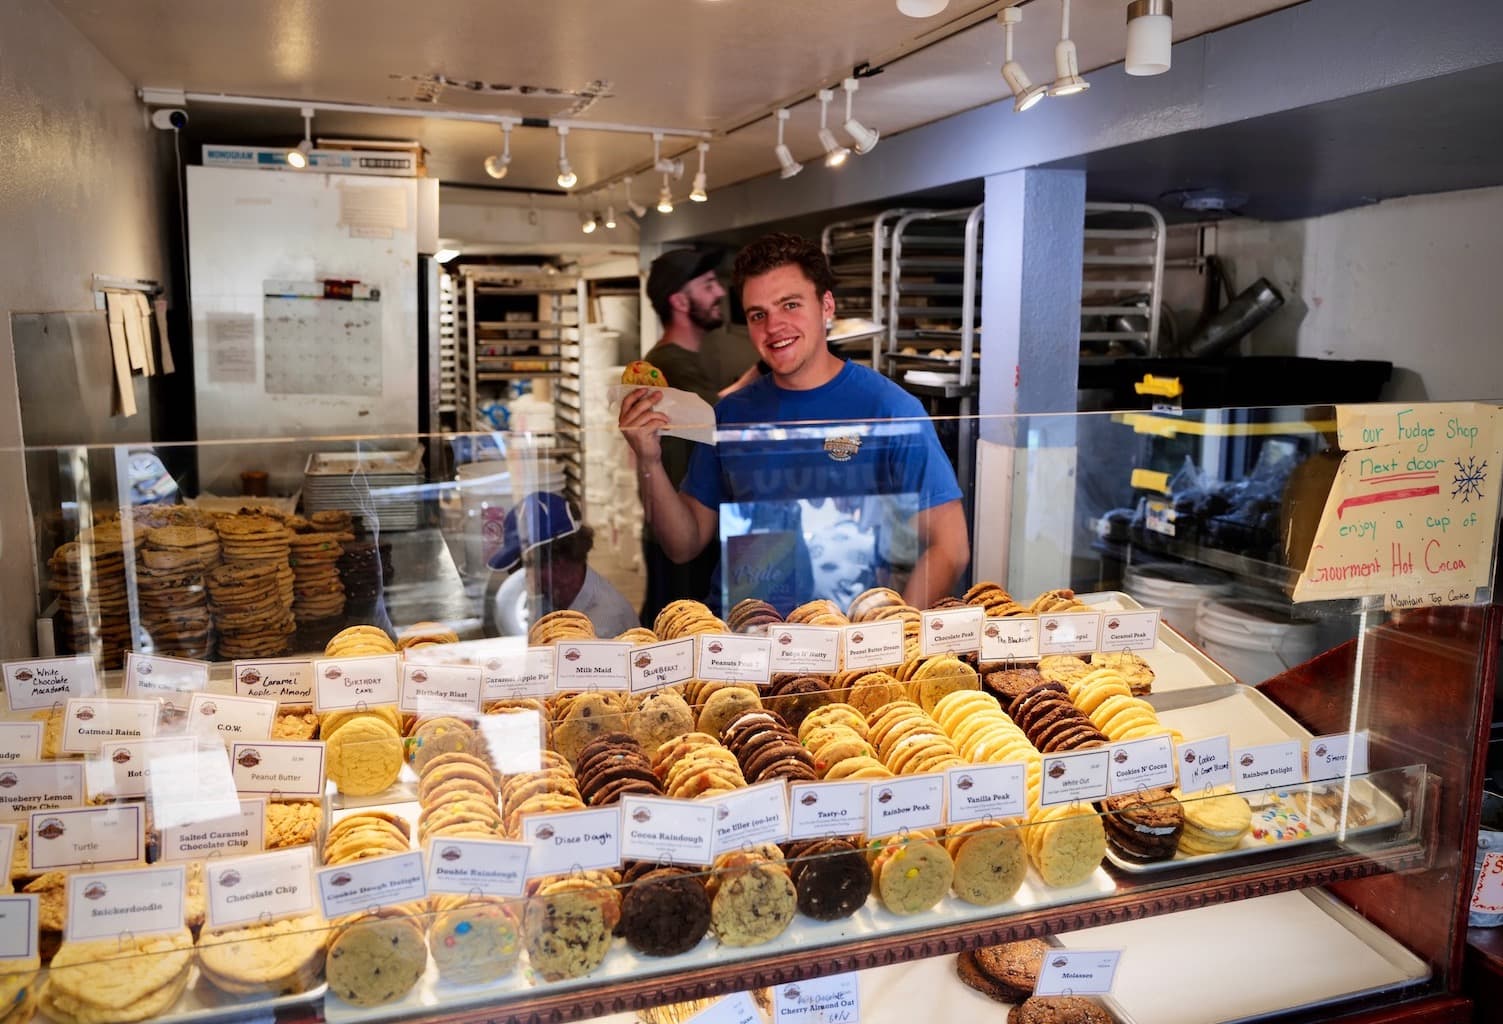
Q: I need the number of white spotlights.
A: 14